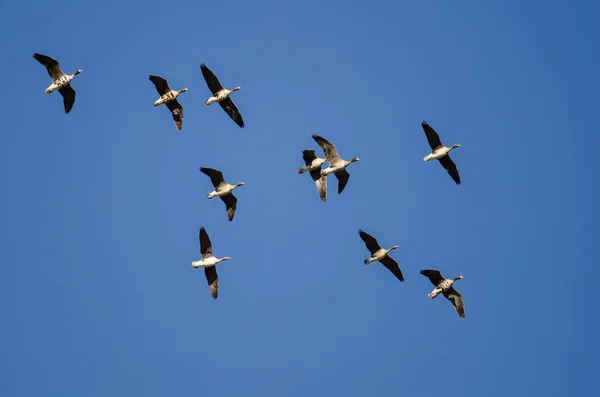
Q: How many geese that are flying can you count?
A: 10